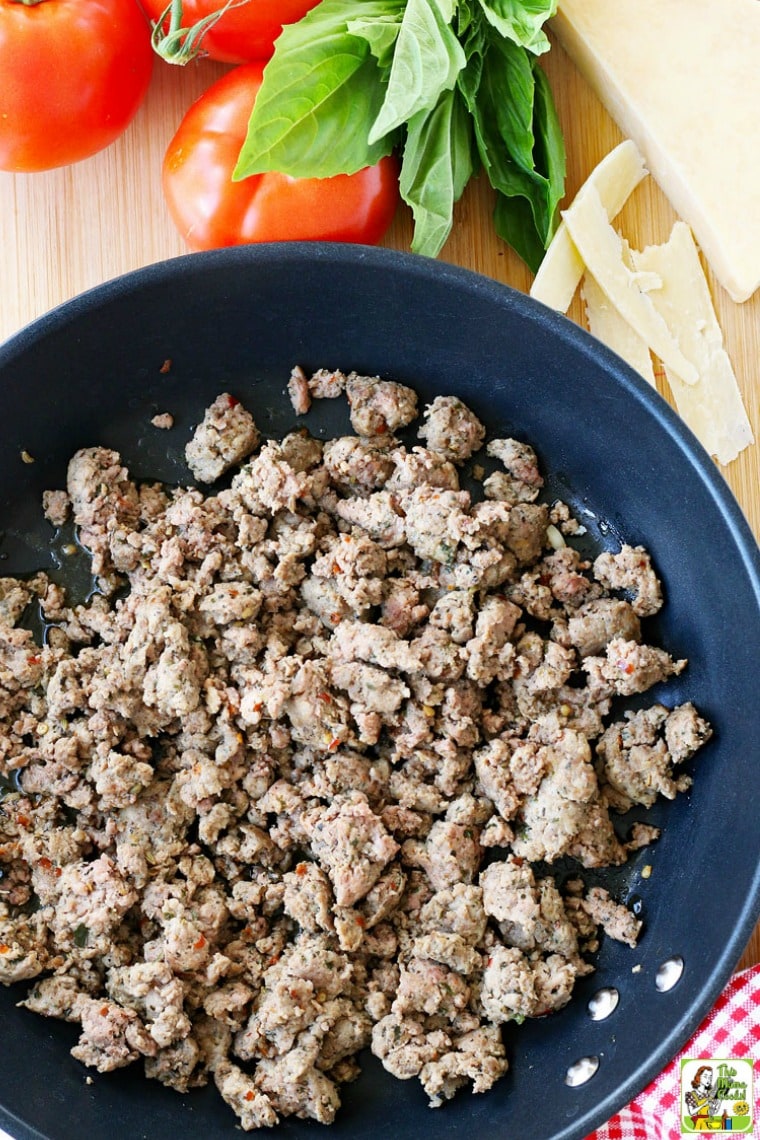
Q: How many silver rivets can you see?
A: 3